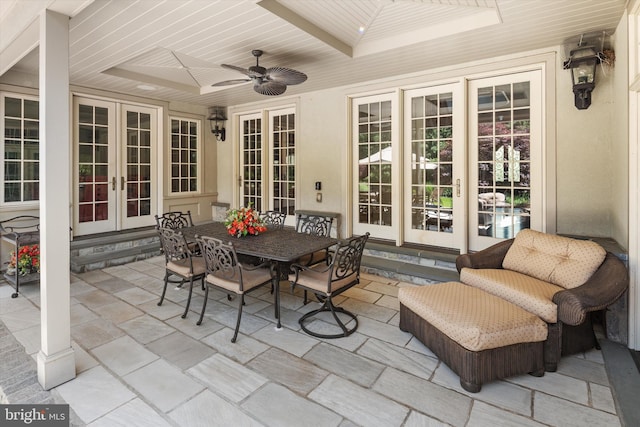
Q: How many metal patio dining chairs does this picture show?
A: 6